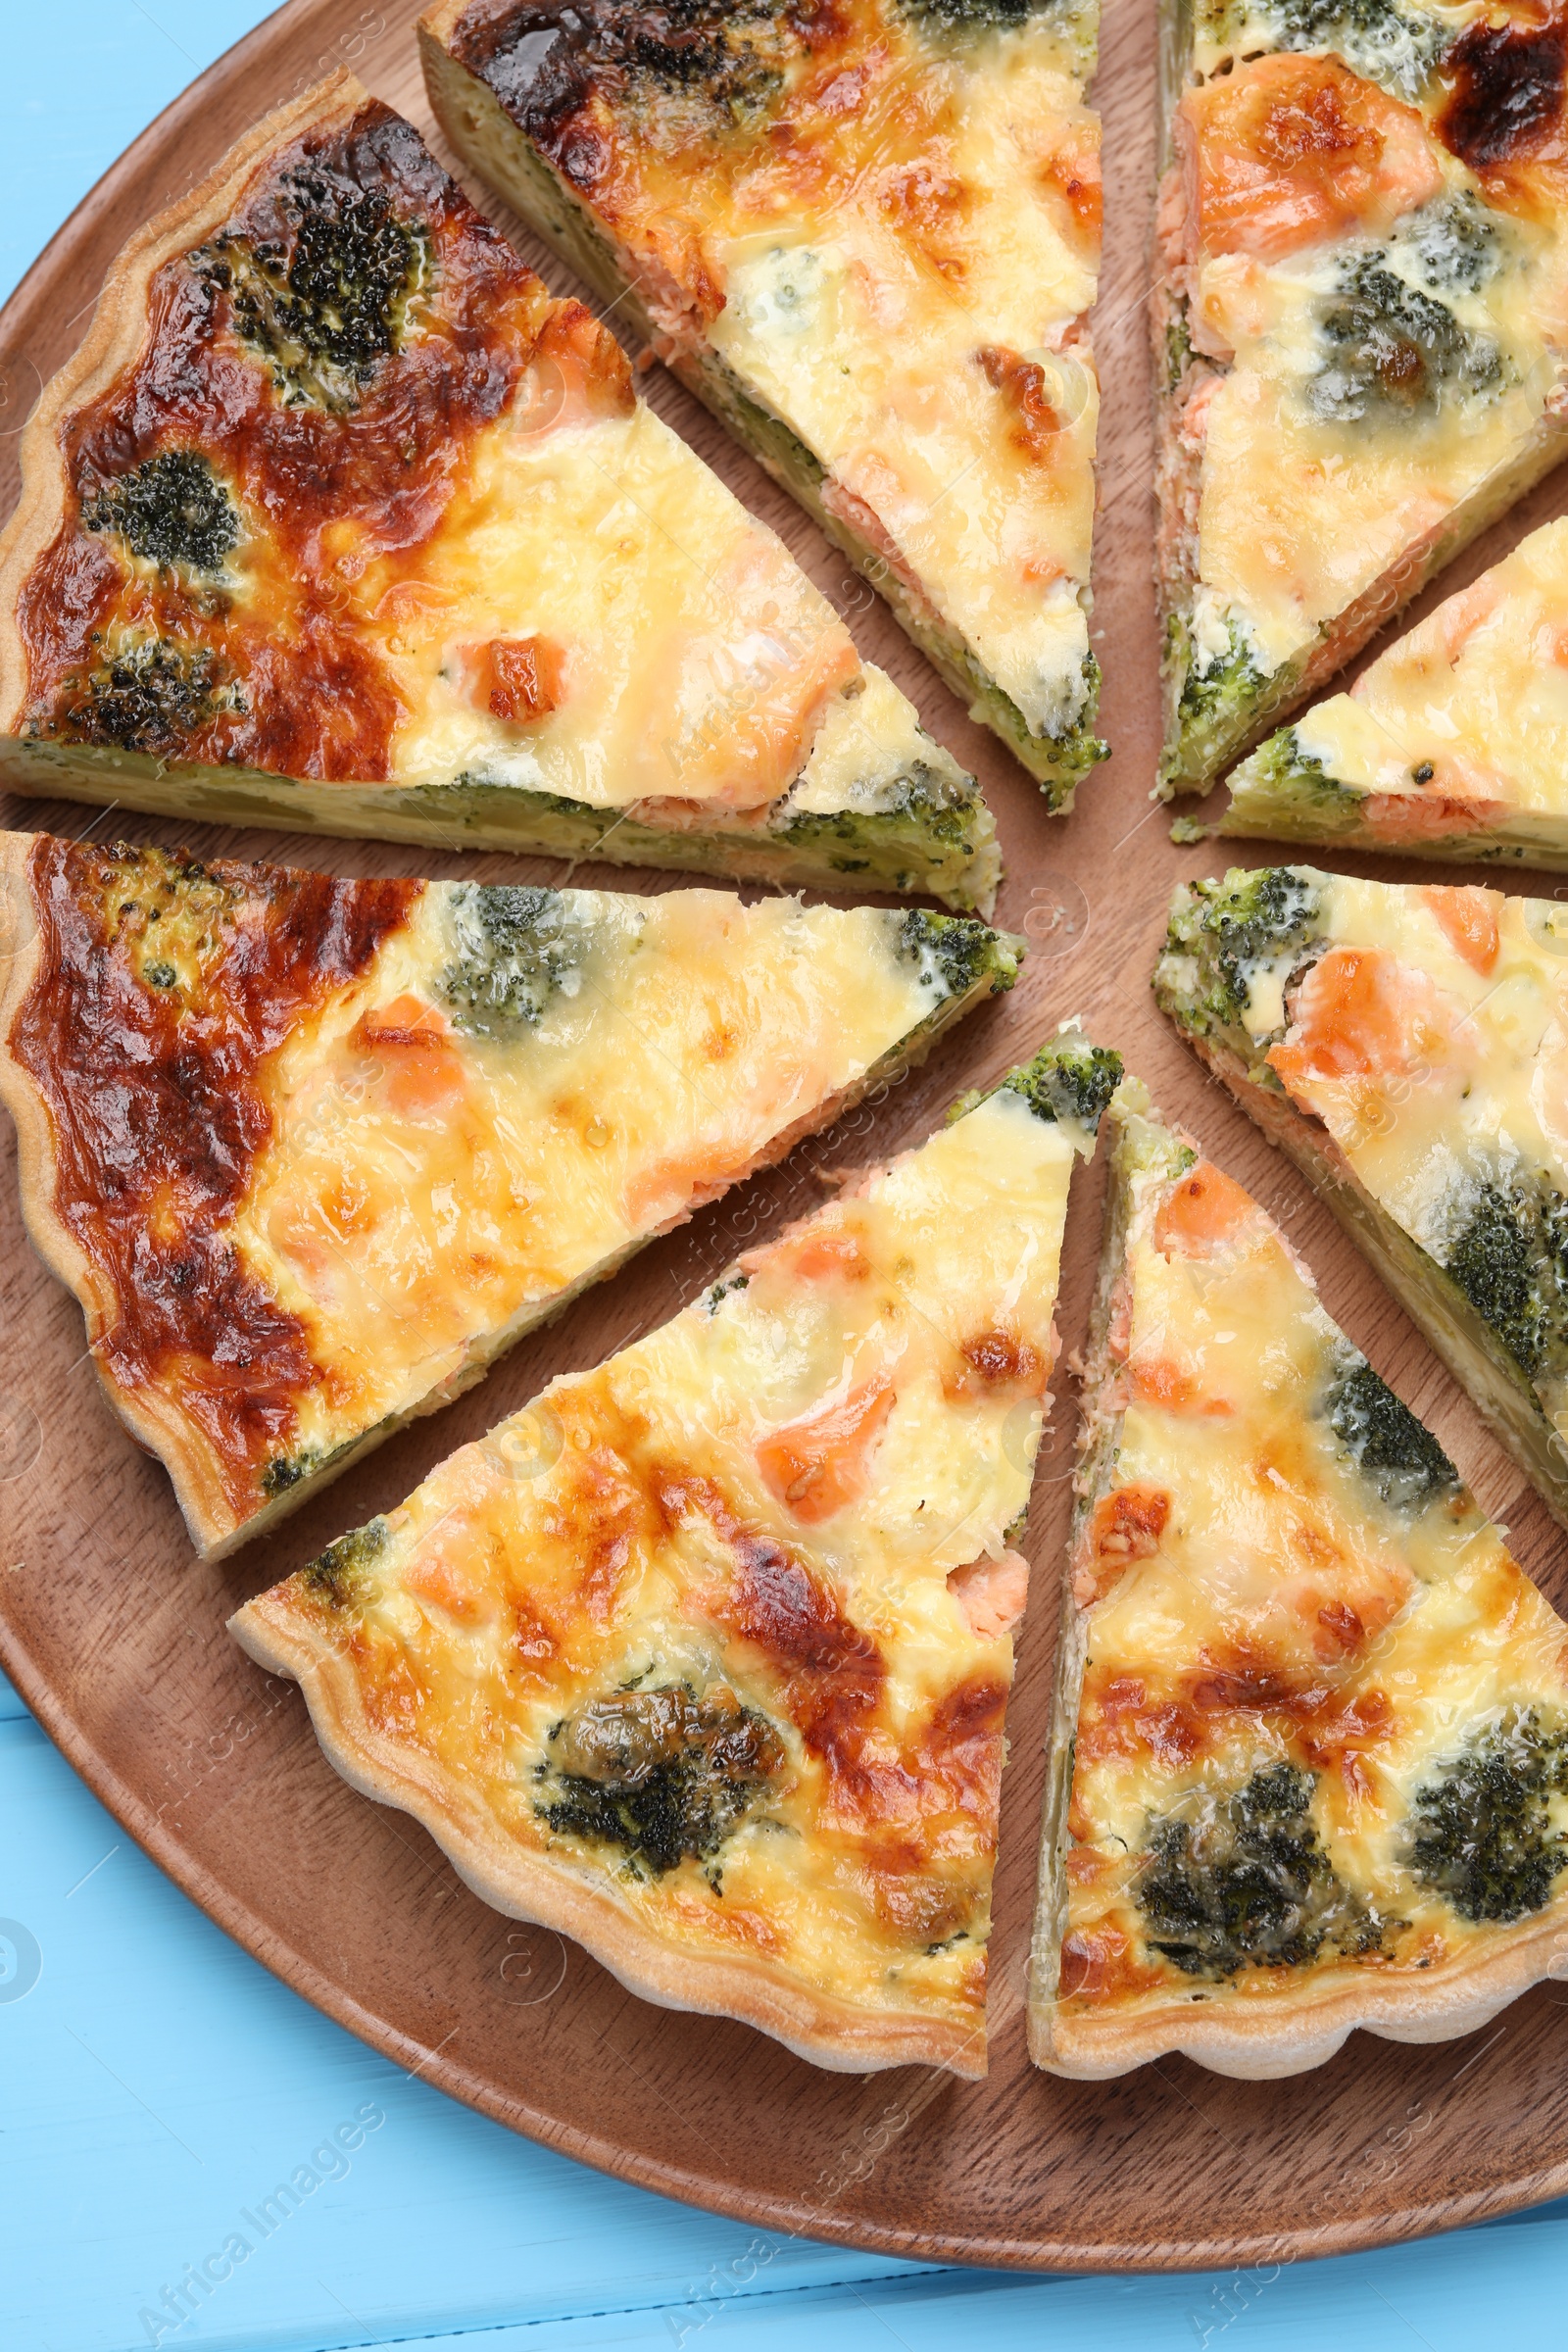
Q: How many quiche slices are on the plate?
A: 8